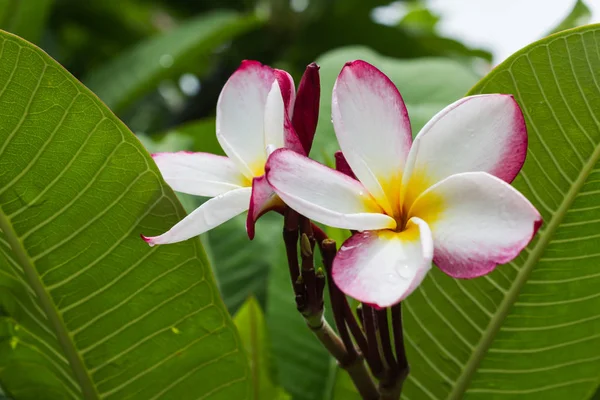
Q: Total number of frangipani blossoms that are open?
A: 2